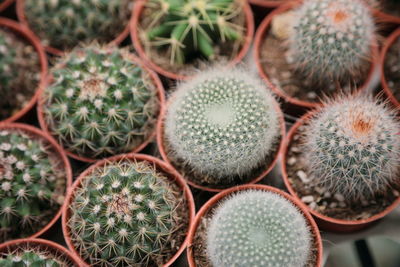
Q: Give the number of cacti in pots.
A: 11